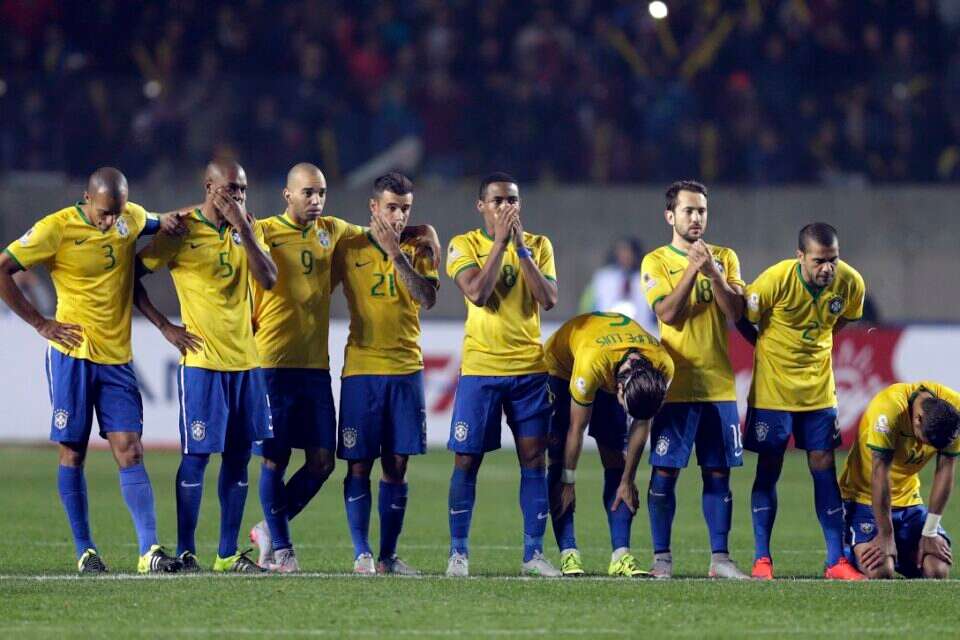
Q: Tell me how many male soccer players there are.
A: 9